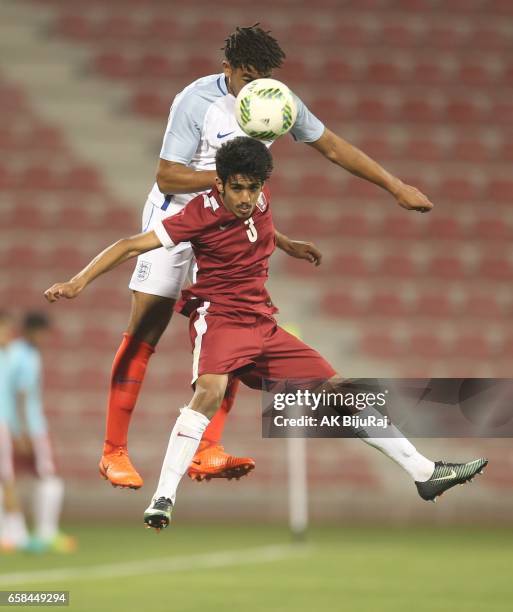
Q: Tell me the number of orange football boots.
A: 2